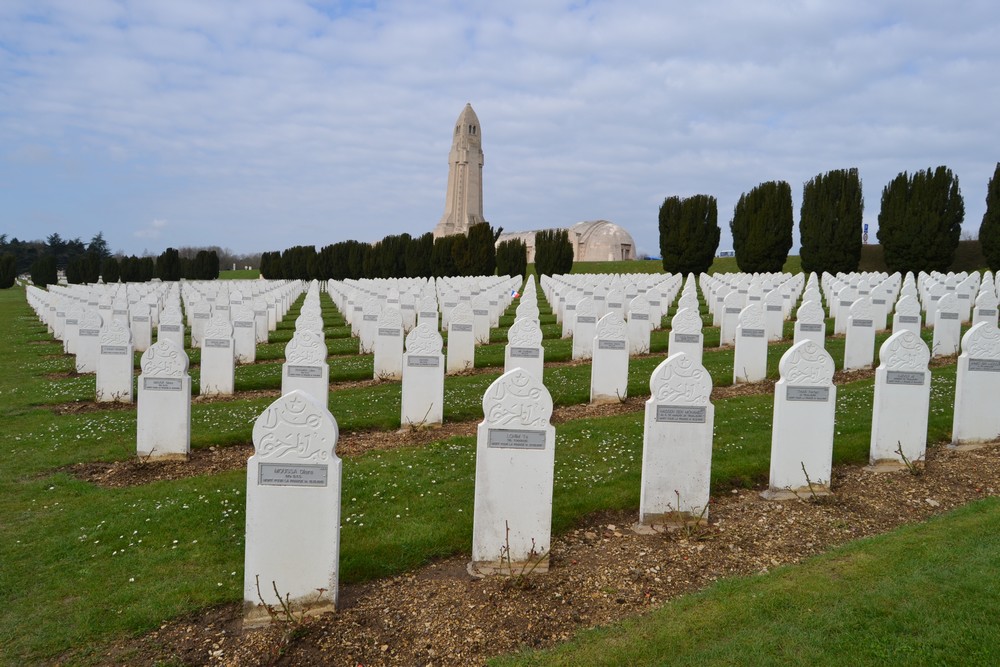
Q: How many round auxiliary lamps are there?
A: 0